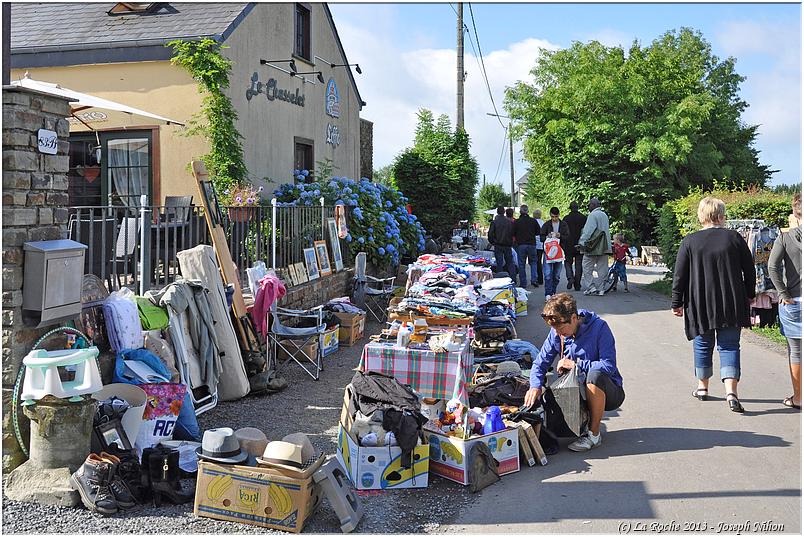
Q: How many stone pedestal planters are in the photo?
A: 1